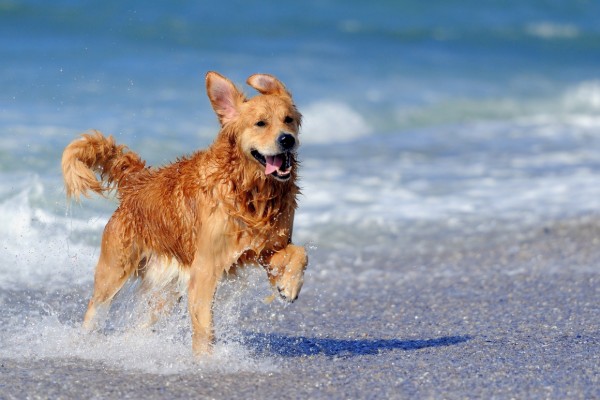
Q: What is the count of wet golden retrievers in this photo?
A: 1